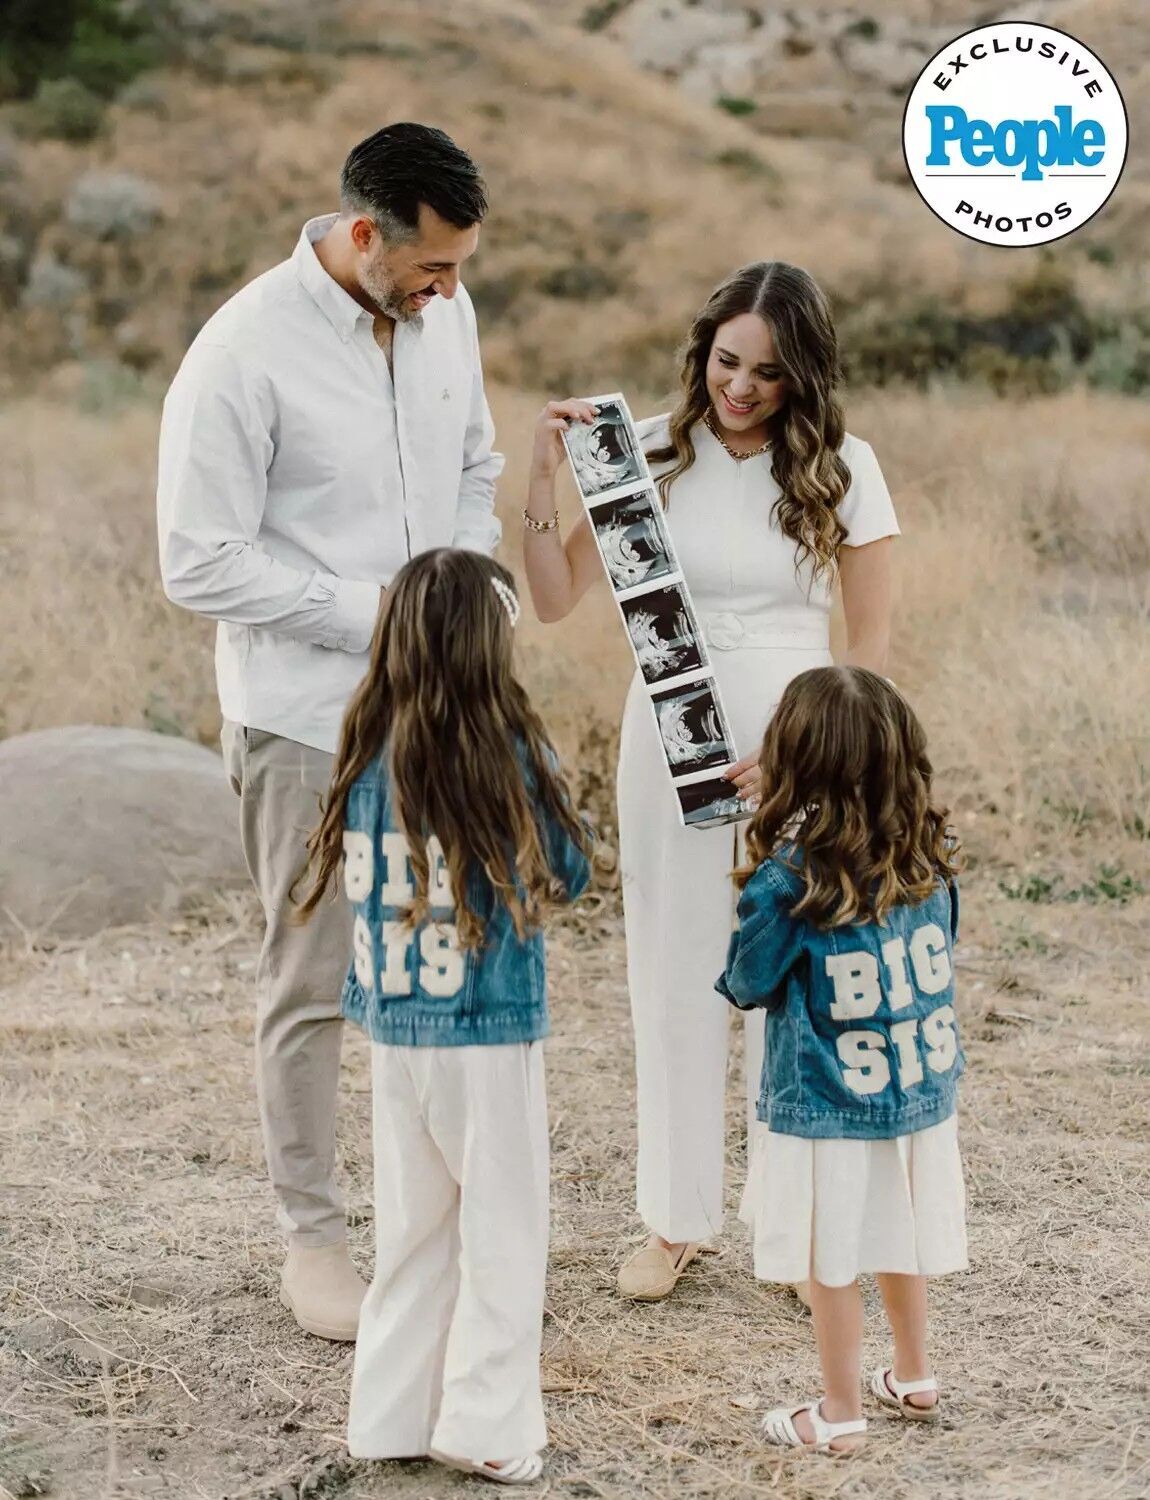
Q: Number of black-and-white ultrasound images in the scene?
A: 5